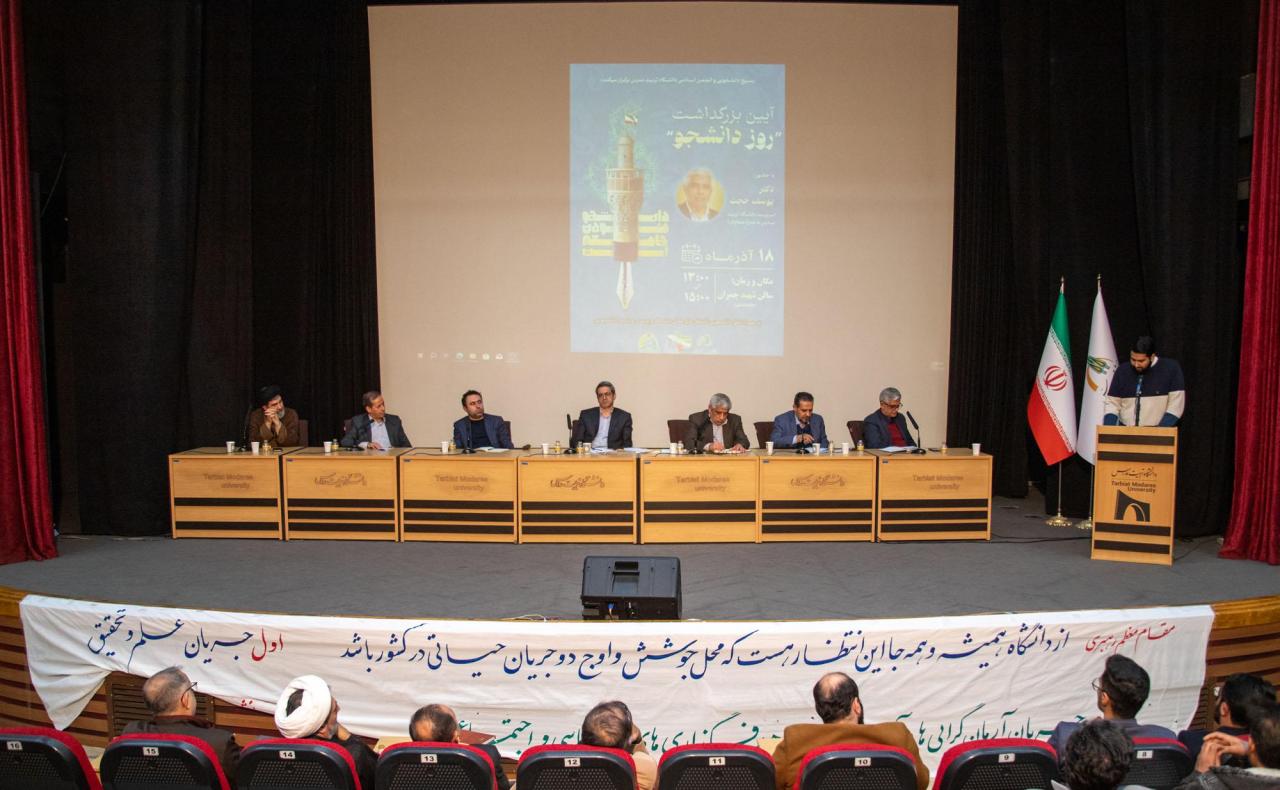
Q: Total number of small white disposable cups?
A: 11